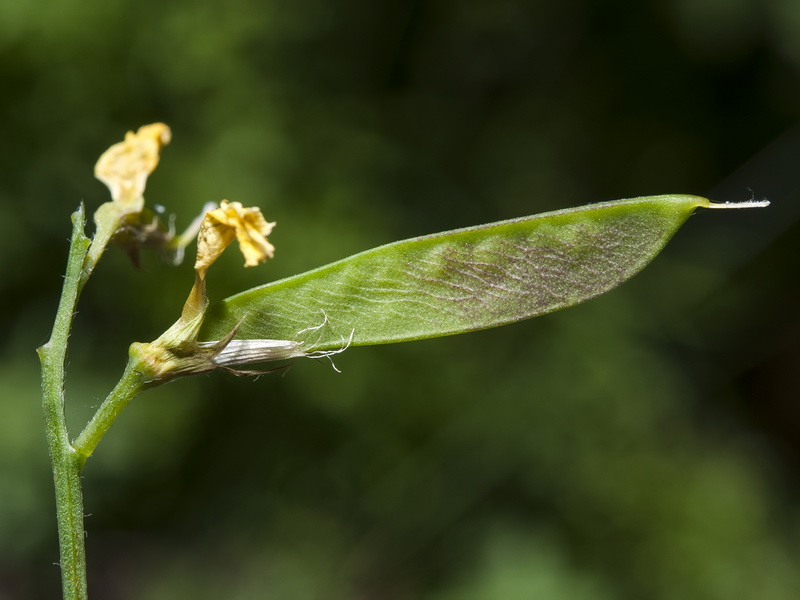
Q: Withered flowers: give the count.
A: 2